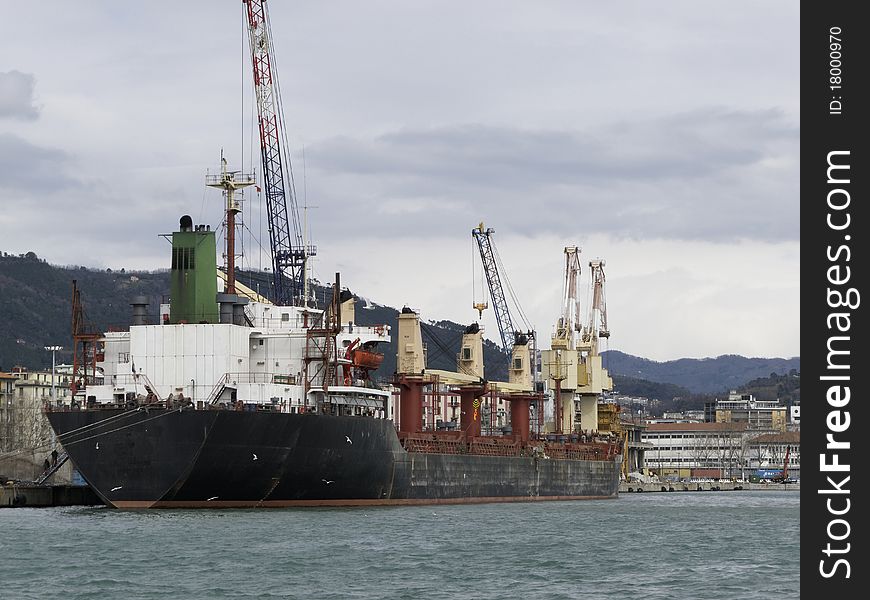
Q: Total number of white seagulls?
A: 6